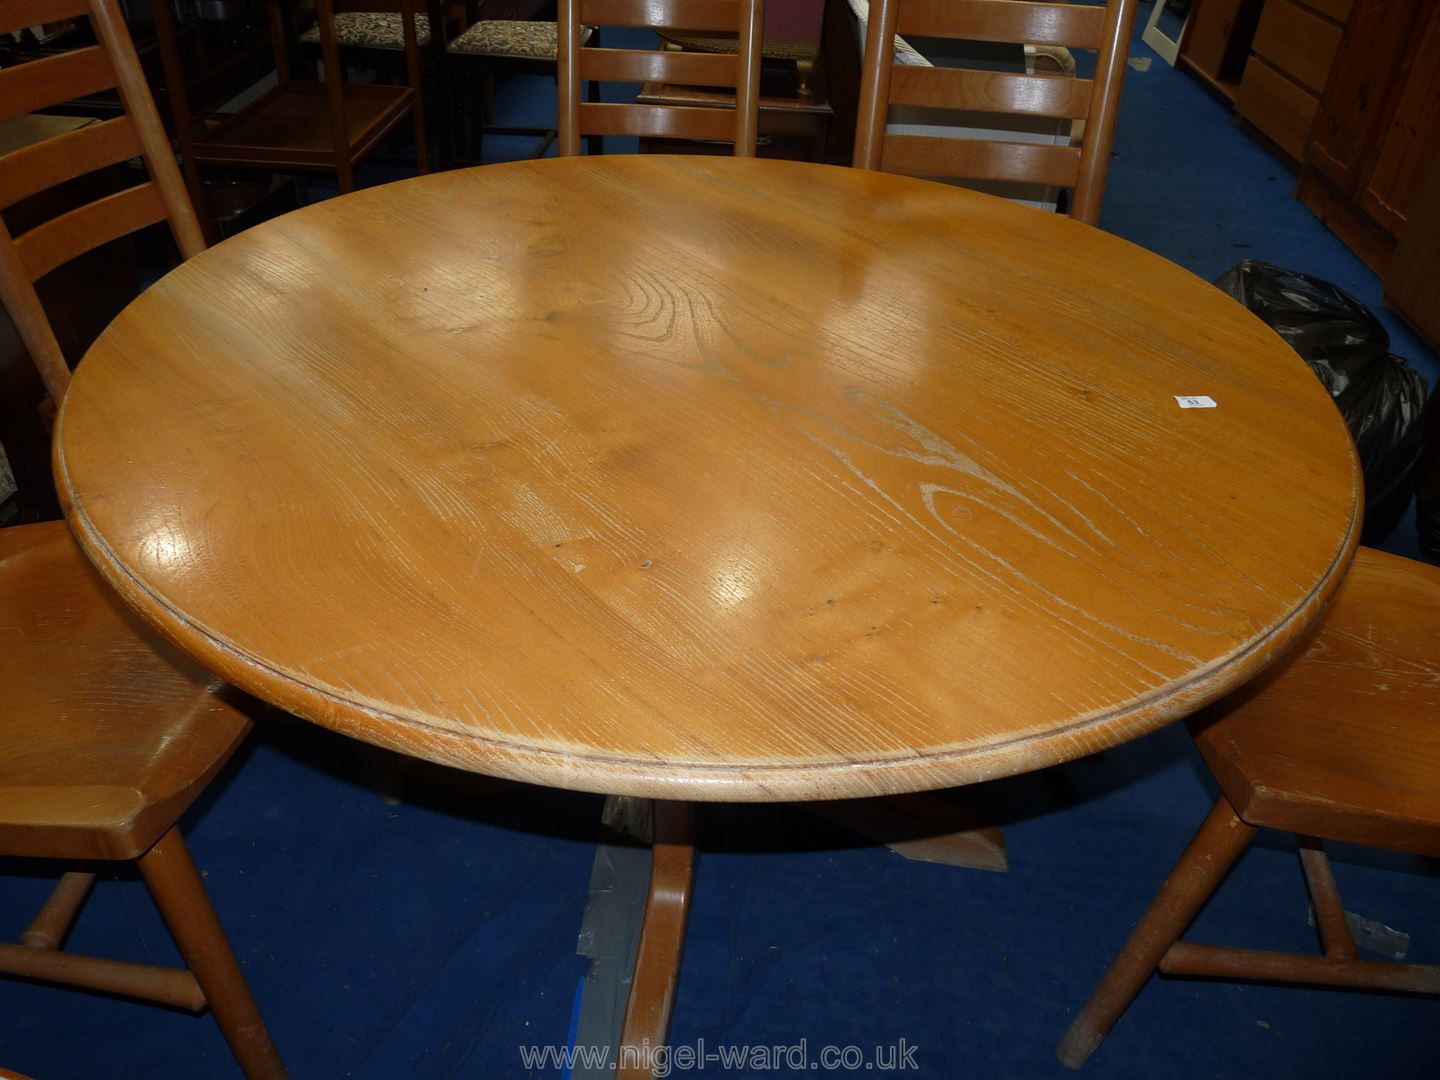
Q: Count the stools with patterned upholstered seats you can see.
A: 2